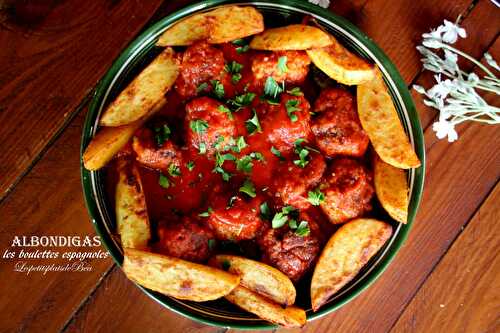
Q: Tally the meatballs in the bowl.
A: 11